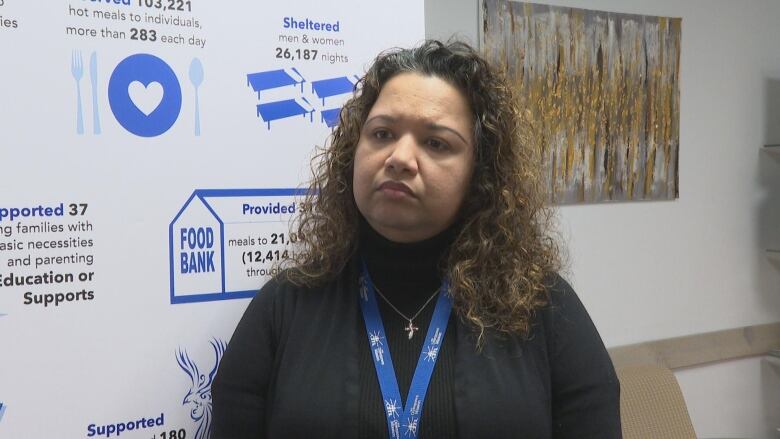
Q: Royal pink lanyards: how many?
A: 0